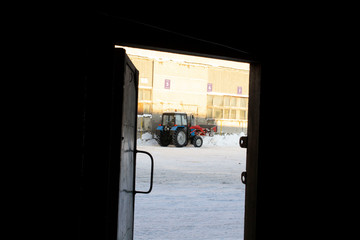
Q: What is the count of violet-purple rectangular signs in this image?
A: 3